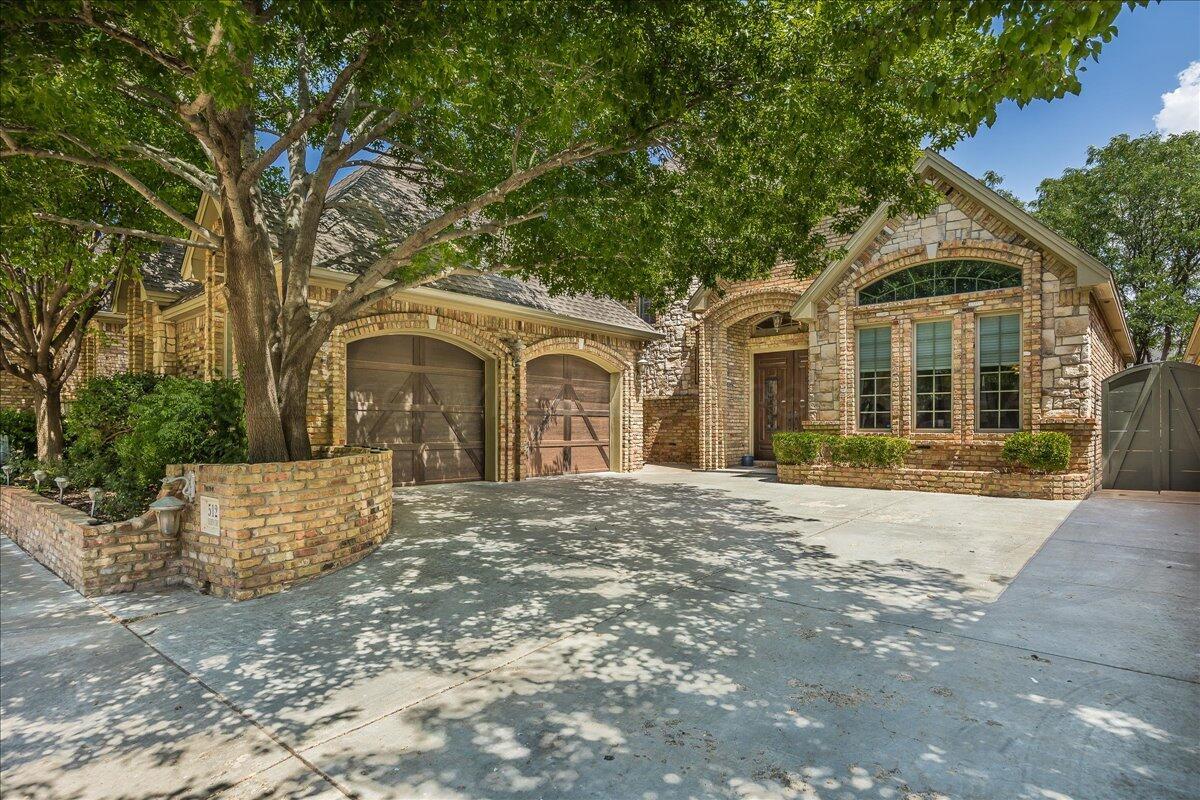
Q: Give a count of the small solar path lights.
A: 4